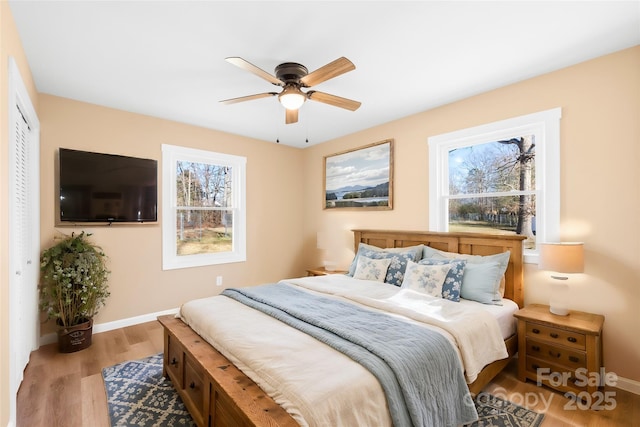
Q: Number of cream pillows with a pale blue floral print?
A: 2